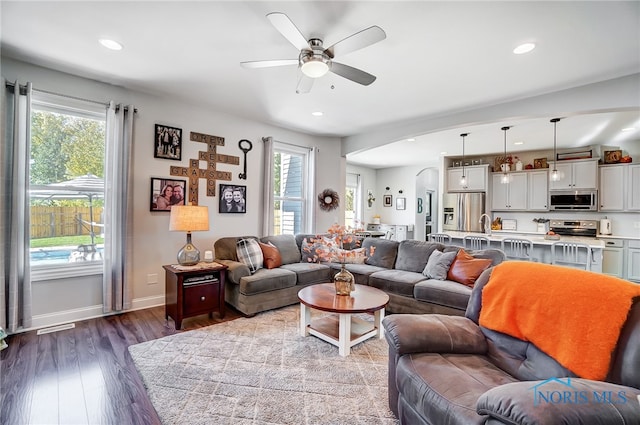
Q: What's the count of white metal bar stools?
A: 4